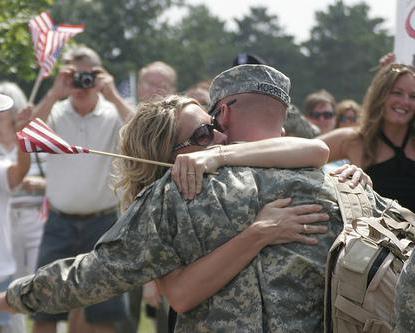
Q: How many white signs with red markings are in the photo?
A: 1